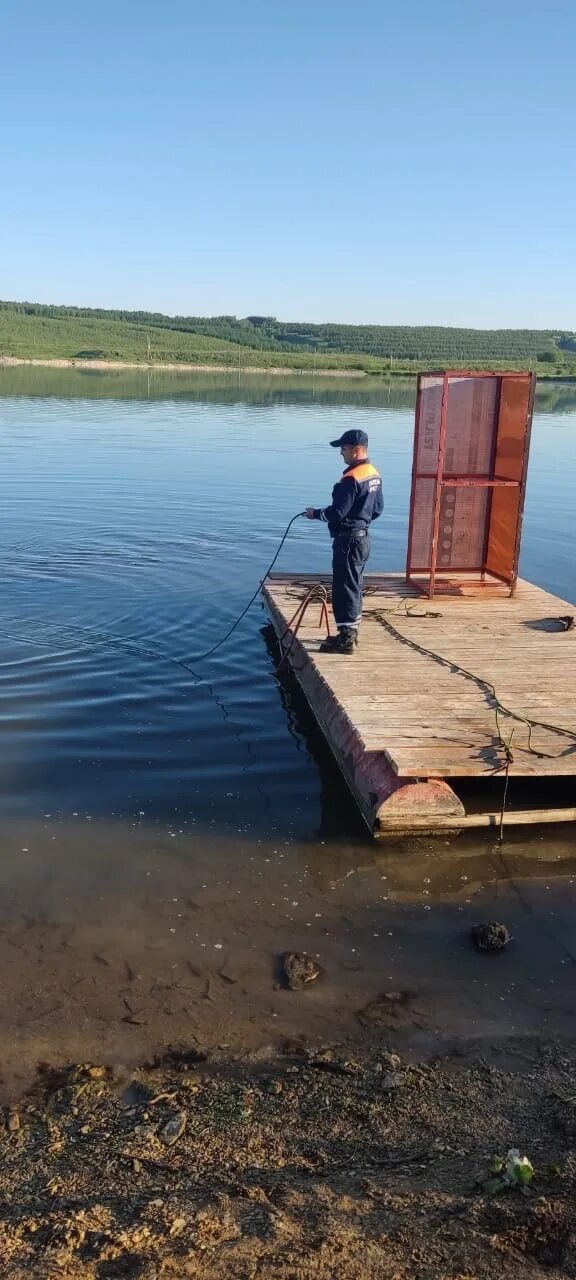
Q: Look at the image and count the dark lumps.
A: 2